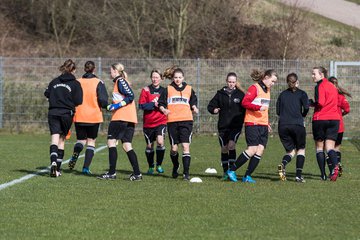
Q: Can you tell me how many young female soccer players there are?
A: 10